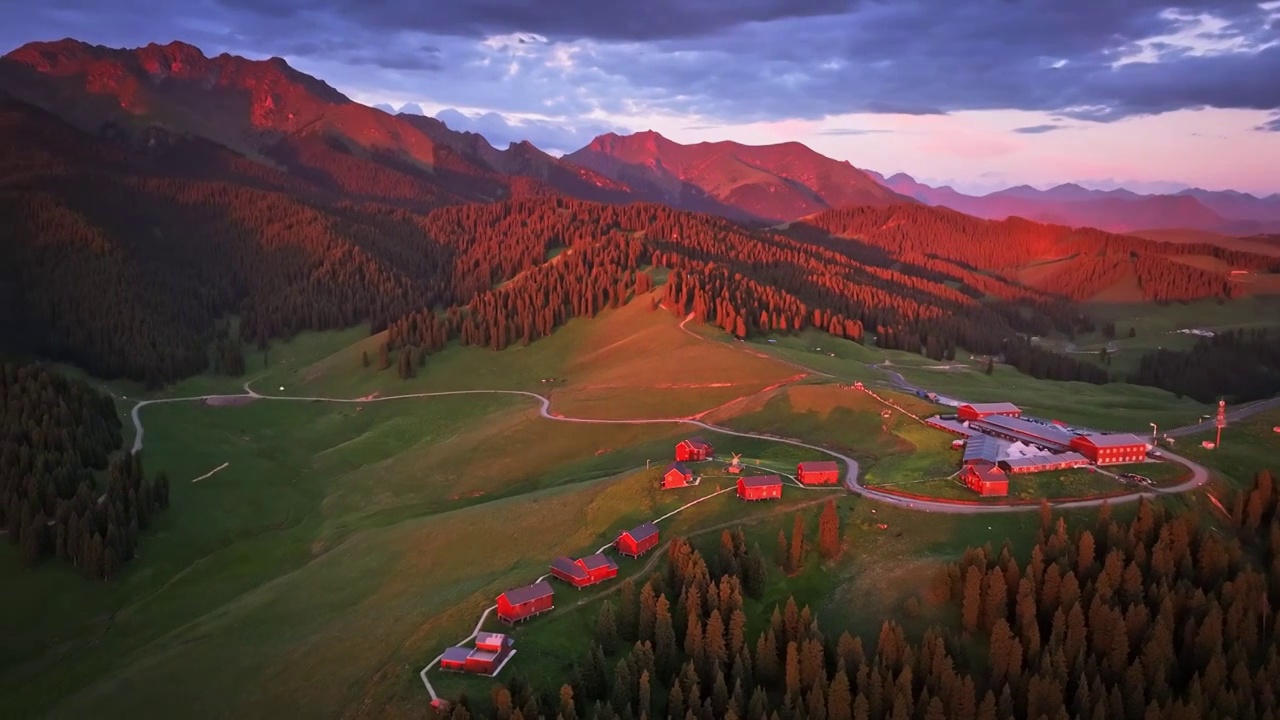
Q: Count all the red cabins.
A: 8